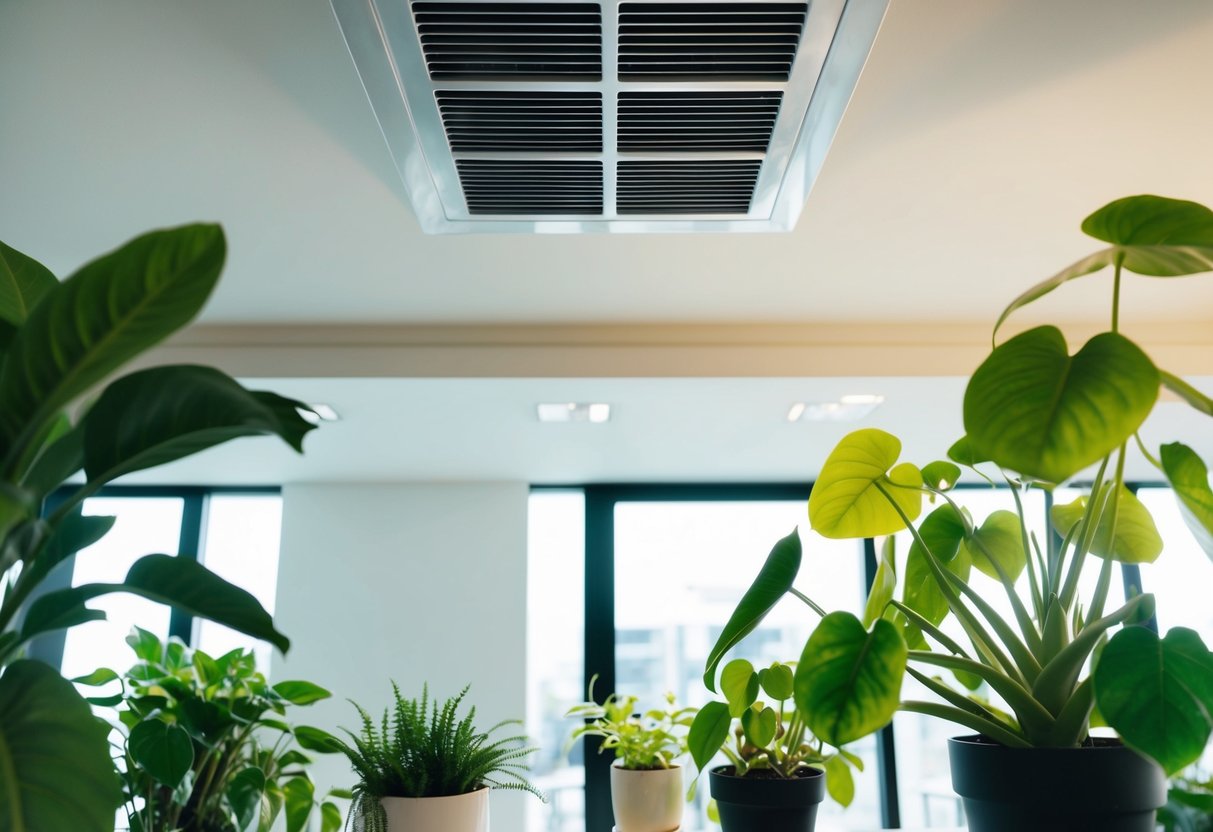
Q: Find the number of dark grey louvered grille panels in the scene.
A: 6